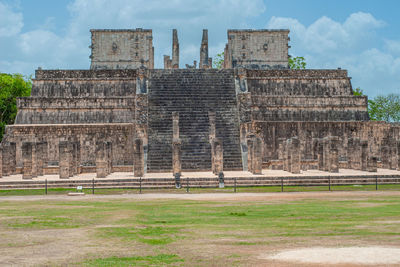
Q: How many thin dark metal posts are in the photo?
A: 8